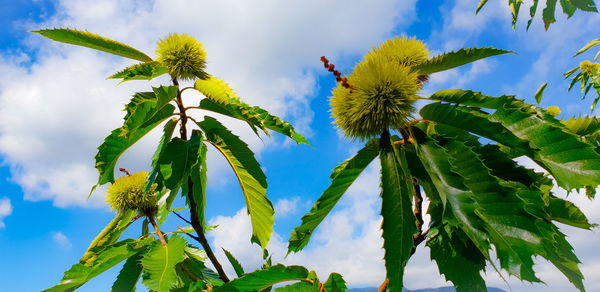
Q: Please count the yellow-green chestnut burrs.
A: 4